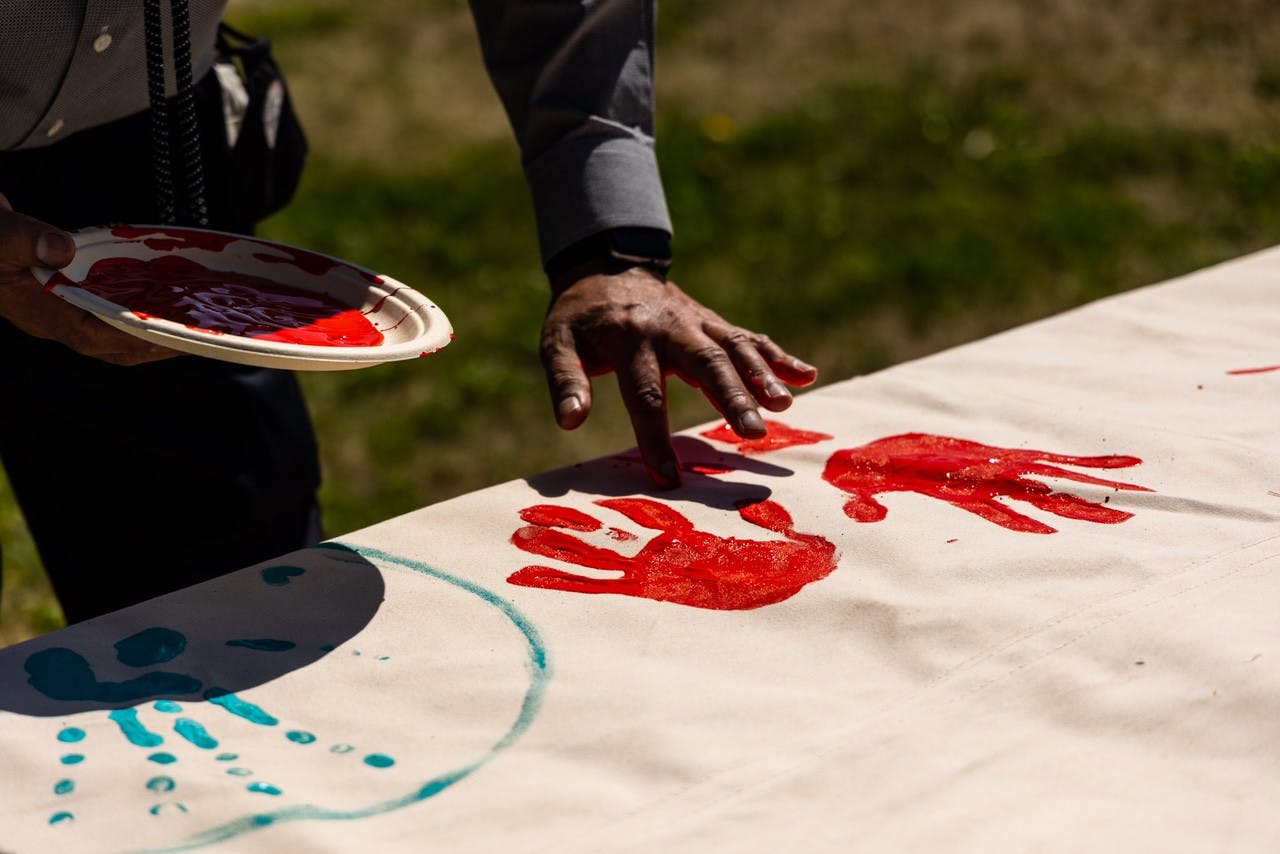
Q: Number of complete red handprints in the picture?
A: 2